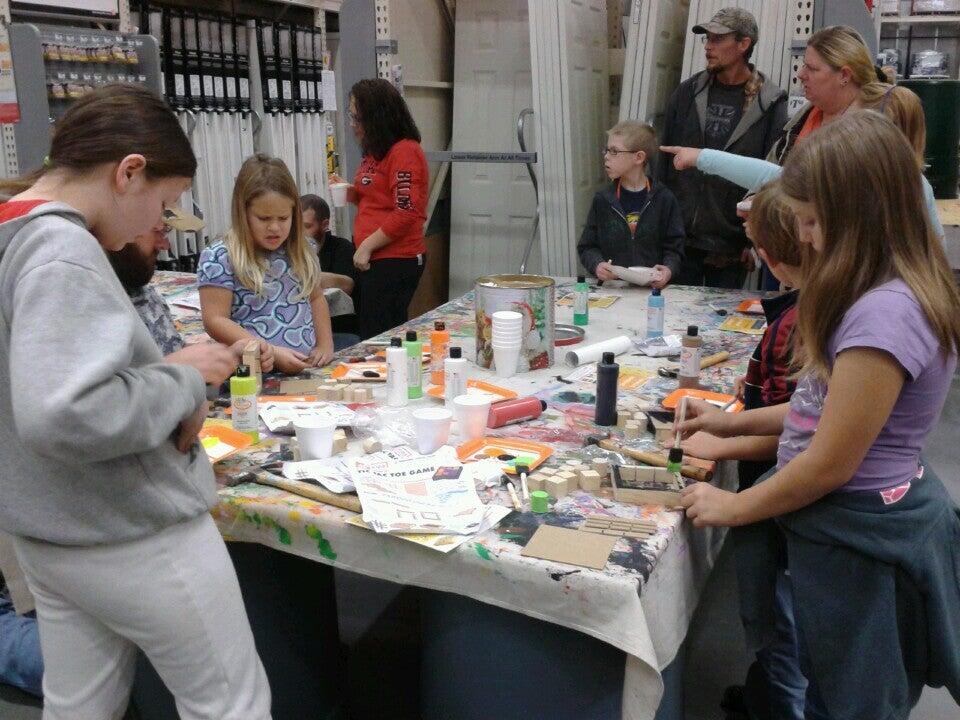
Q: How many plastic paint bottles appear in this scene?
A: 10